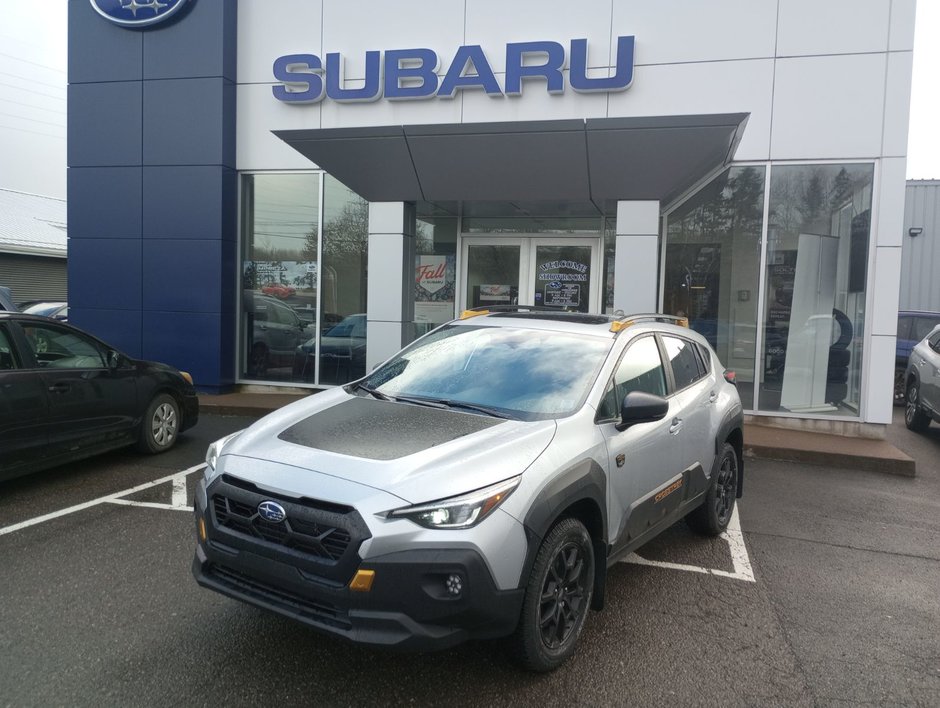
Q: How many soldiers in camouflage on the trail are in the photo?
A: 0